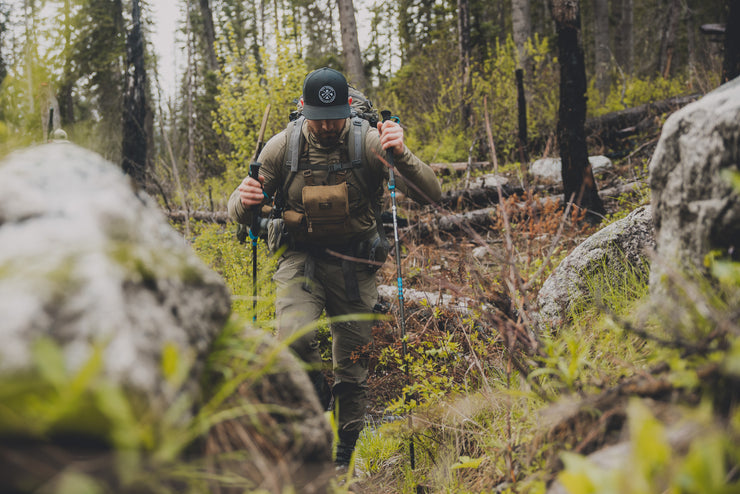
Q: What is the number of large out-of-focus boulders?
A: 2